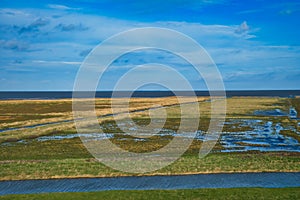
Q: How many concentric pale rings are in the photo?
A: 2